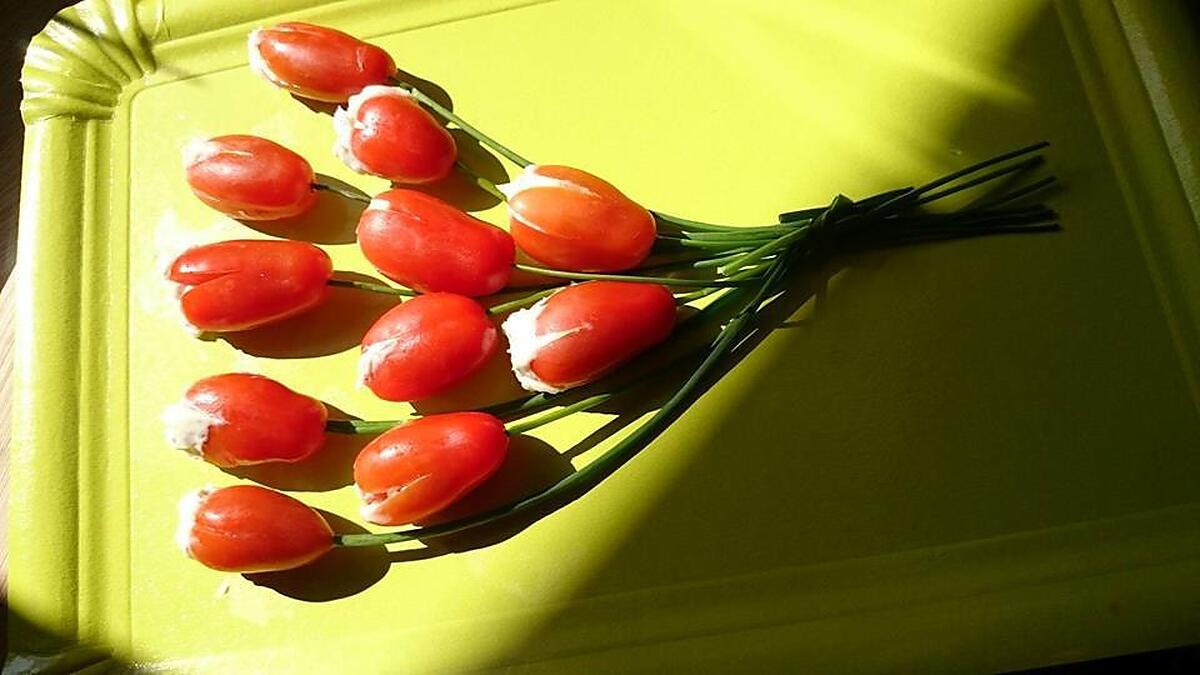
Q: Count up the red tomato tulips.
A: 11